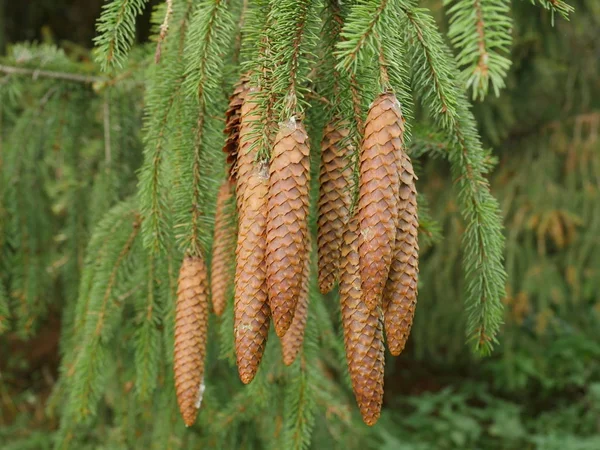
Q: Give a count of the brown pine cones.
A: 11